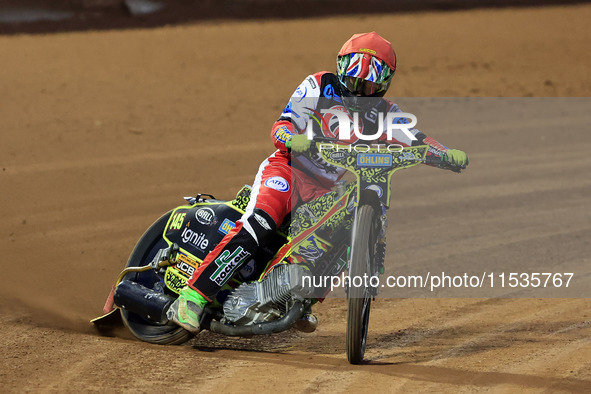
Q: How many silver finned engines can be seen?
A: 1